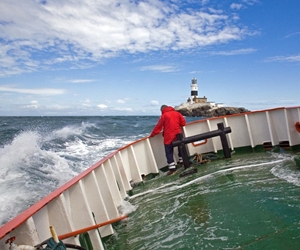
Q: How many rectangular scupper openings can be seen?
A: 2